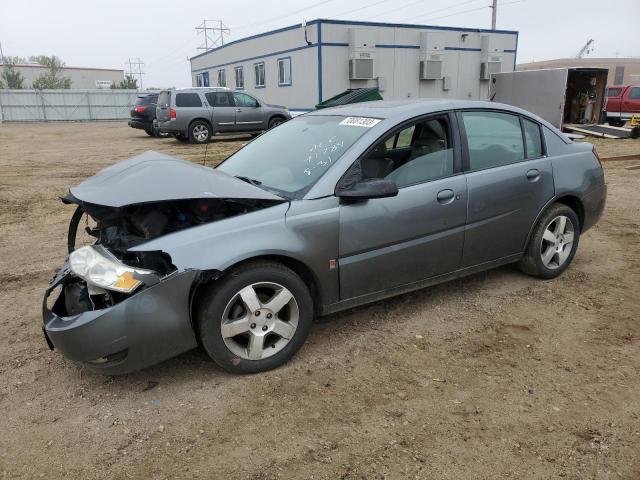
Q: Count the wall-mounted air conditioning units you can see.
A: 3